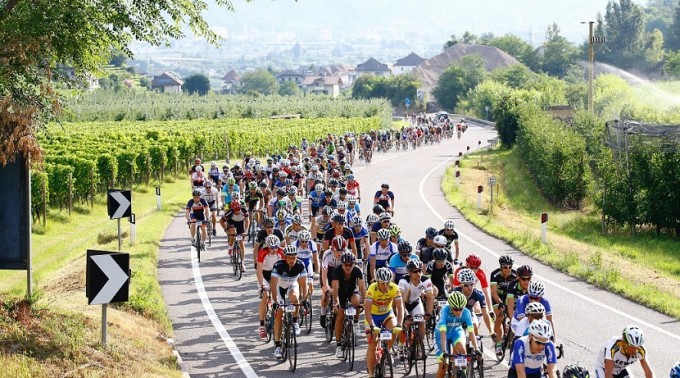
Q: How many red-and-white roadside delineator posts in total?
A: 7